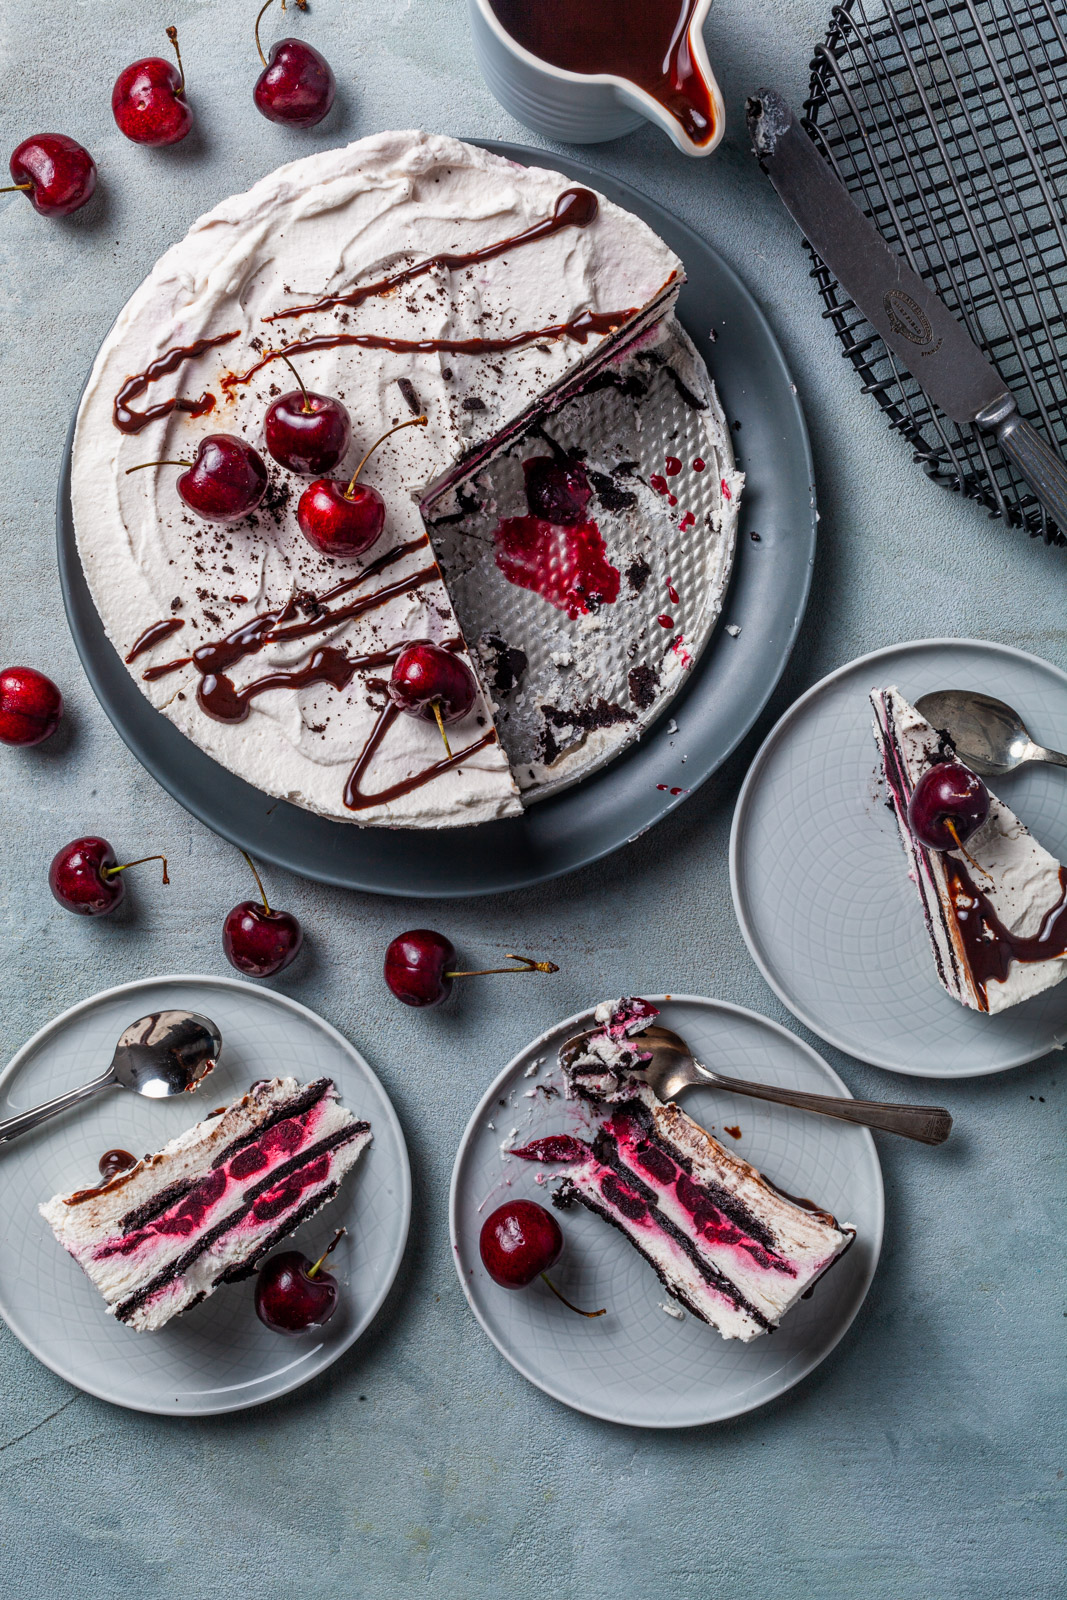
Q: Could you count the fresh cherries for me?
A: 14